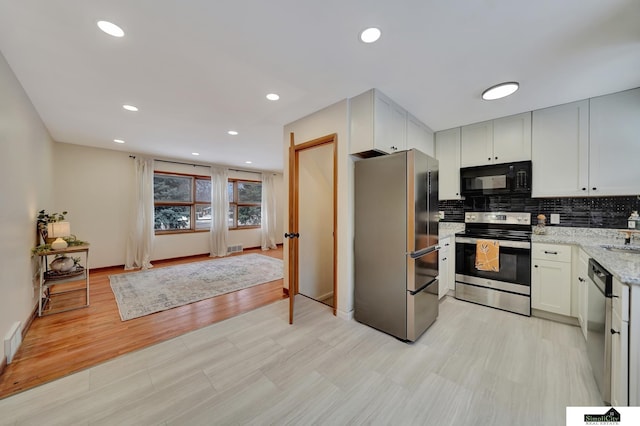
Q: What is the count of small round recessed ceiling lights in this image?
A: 8